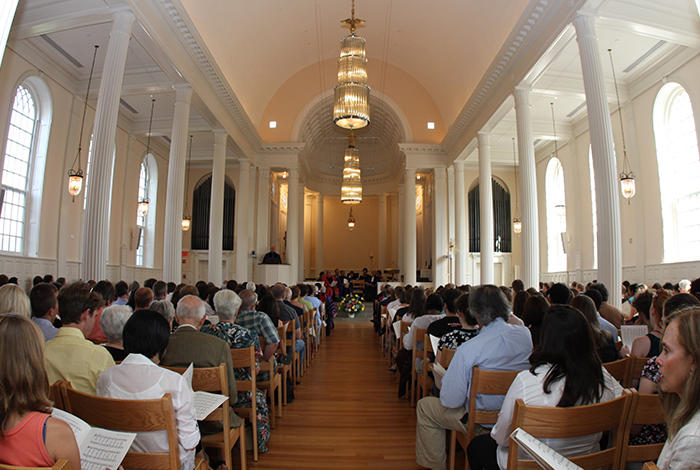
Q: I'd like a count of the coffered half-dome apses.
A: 1